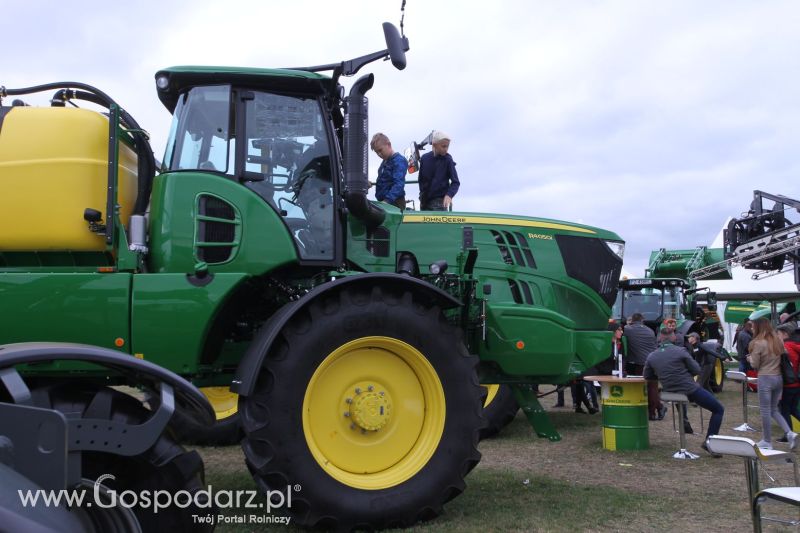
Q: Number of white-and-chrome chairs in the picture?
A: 4